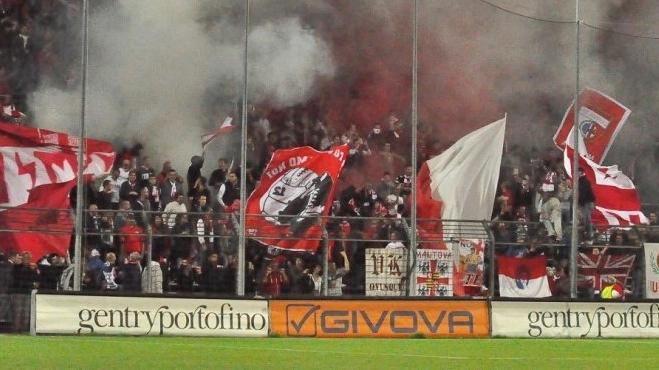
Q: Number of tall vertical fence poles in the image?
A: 4